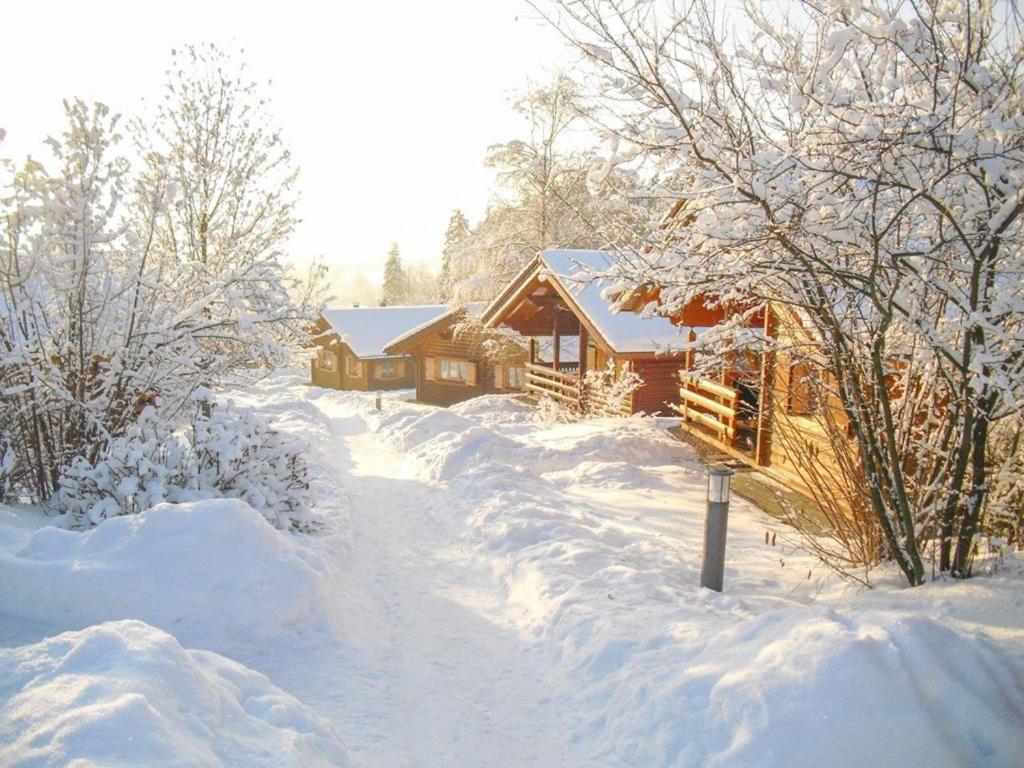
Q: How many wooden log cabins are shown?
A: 4